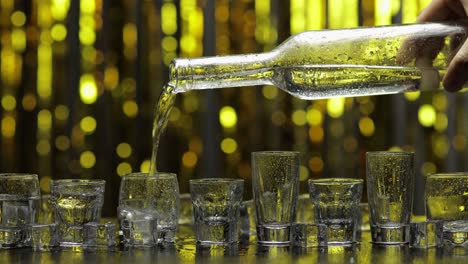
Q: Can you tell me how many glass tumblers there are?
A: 8